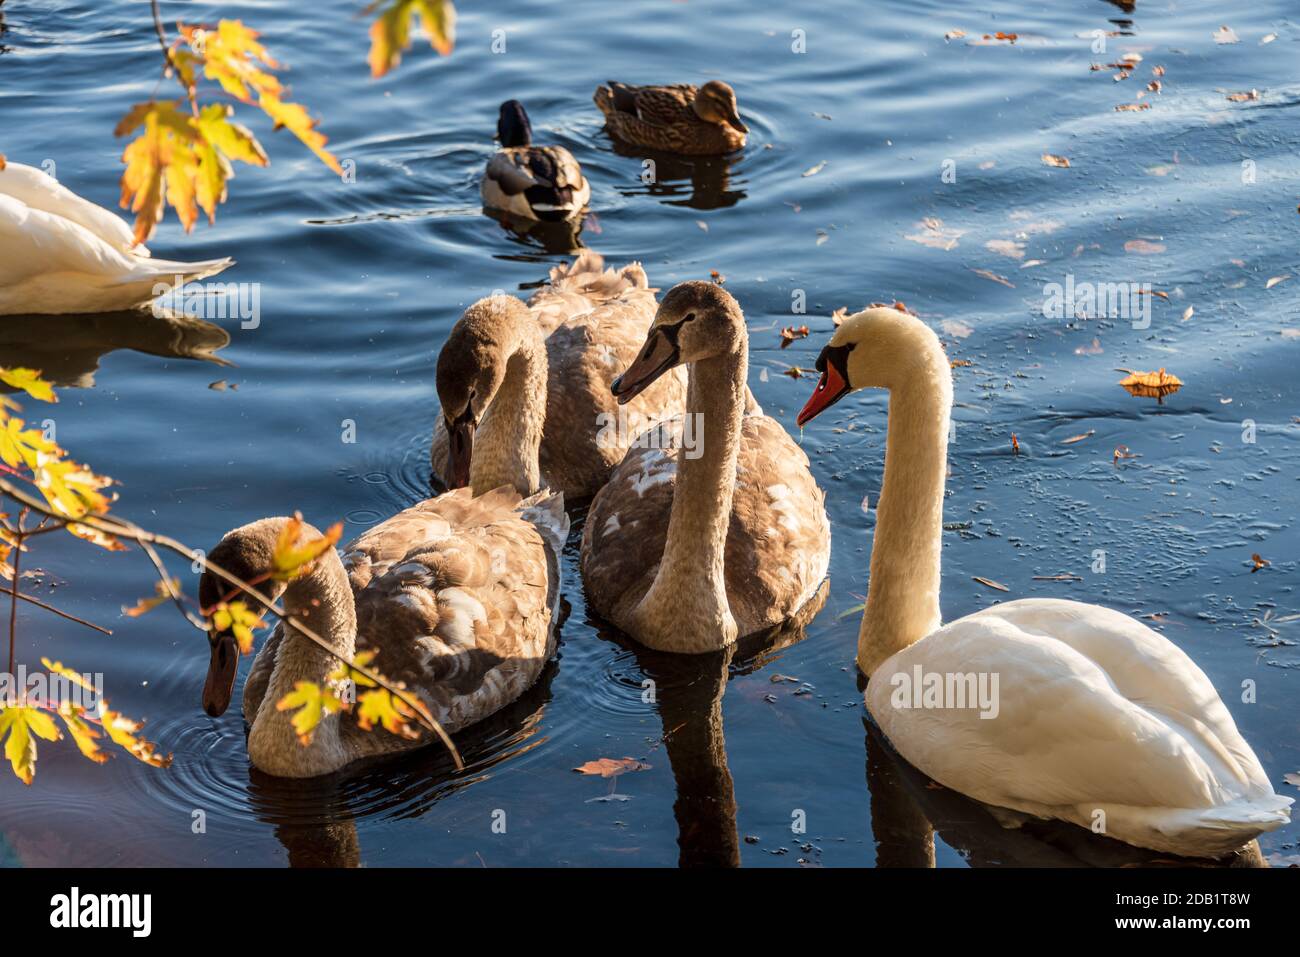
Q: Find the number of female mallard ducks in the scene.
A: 1